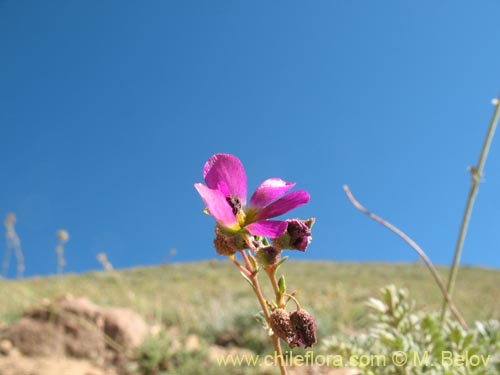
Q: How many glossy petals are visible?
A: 5